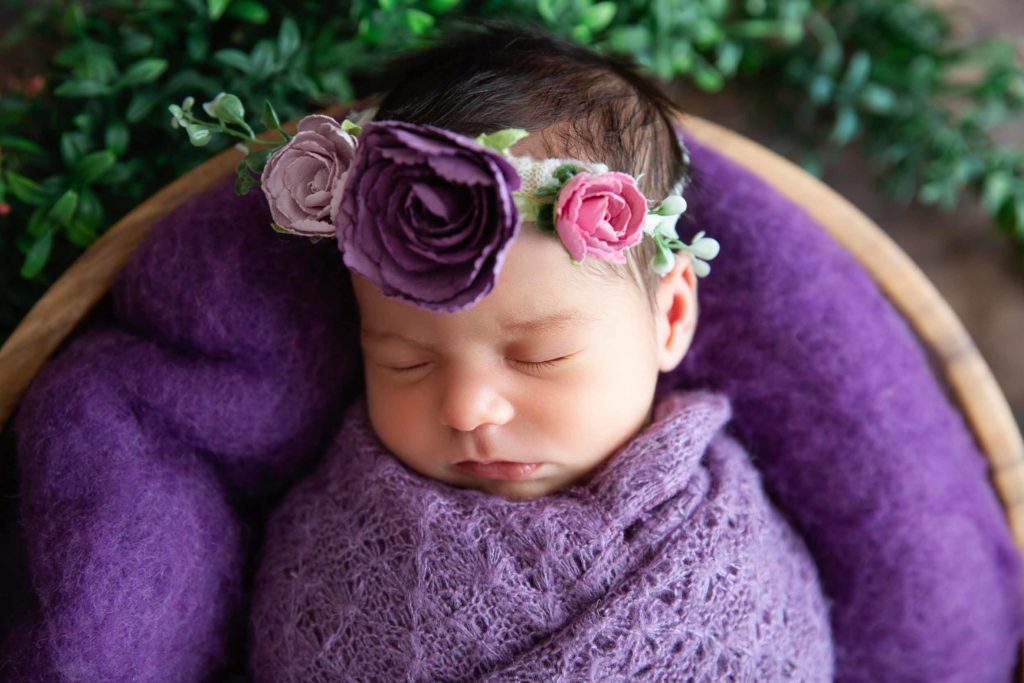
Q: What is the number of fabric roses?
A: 3